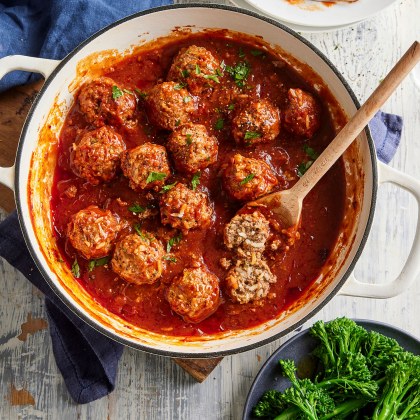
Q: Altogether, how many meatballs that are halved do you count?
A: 1